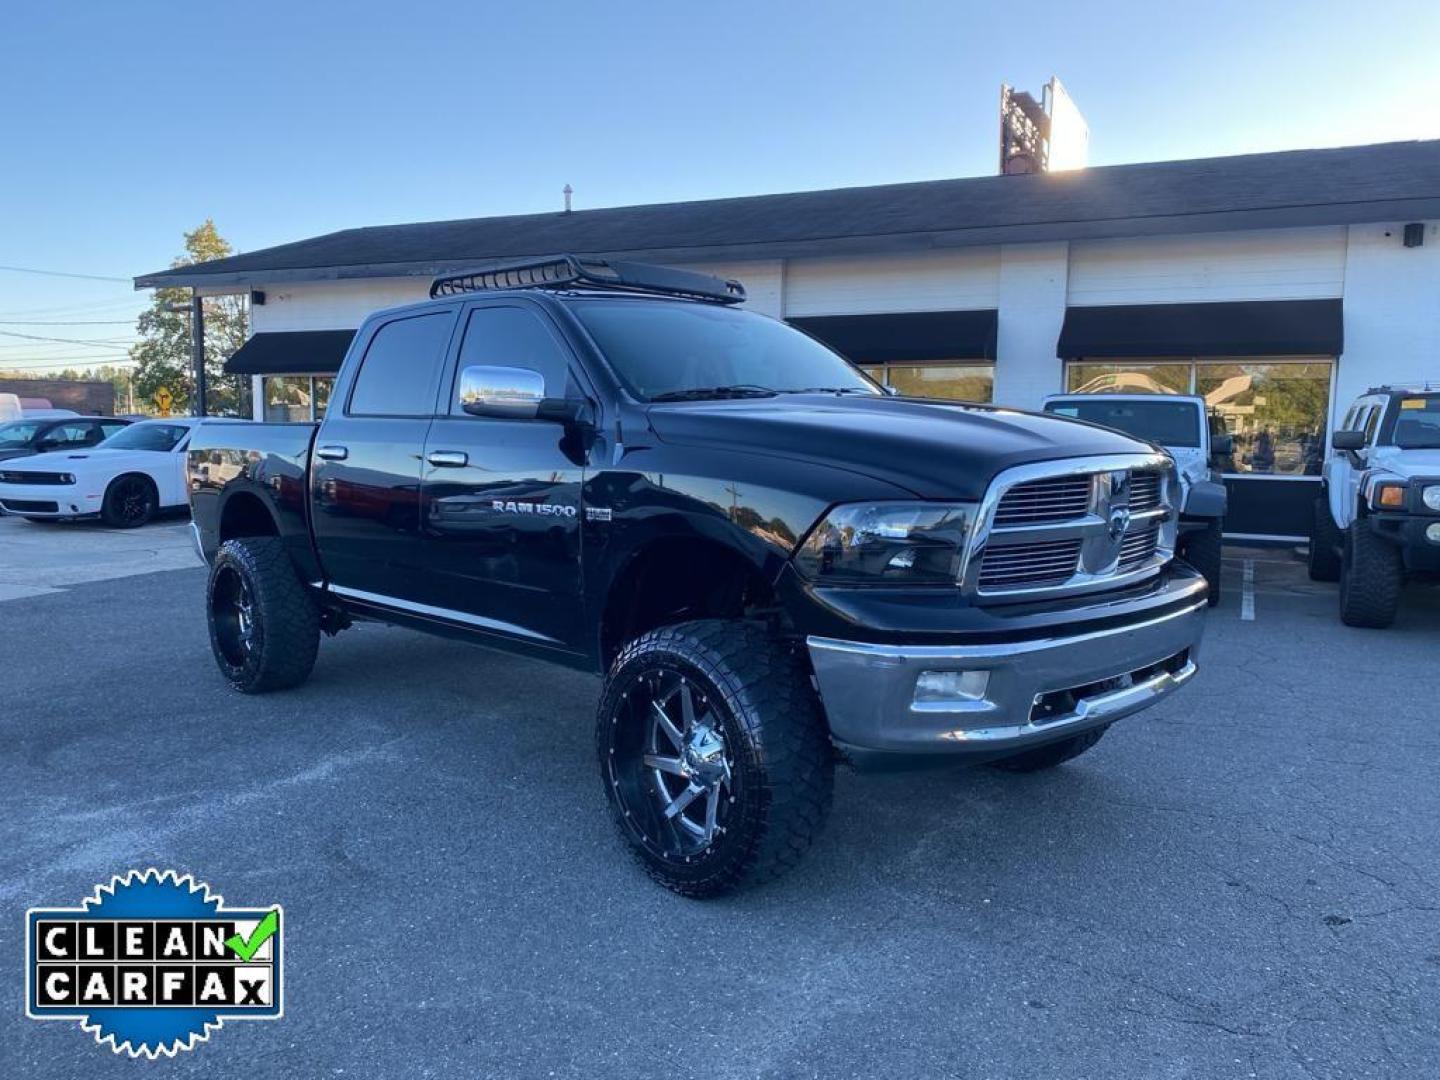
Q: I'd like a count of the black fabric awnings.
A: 3